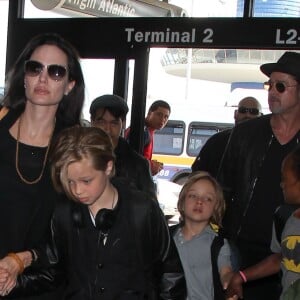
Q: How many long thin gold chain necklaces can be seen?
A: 1